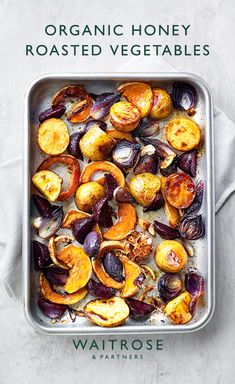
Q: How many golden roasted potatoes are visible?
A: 12